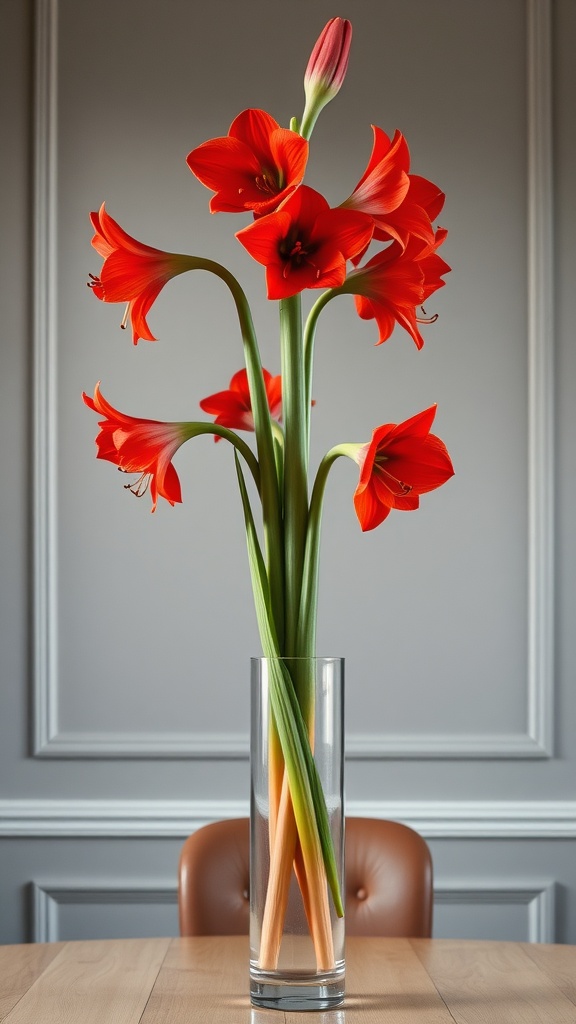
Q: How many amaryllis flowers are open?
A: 8